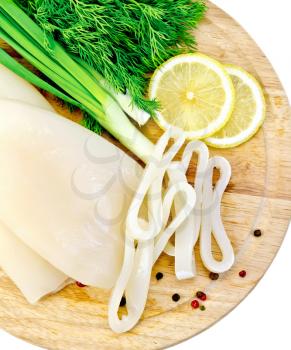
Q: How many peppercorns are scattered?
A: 11